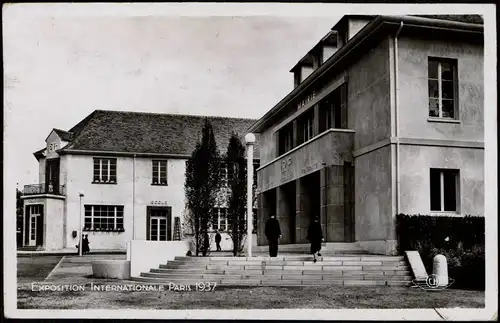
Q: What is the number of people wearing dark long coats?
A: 2